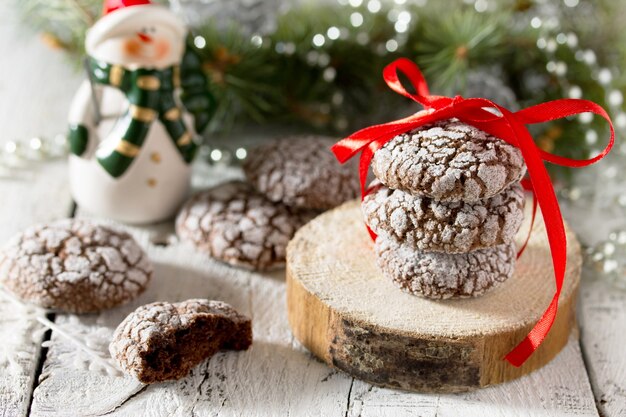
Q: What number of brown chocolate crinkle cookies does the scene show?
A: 7